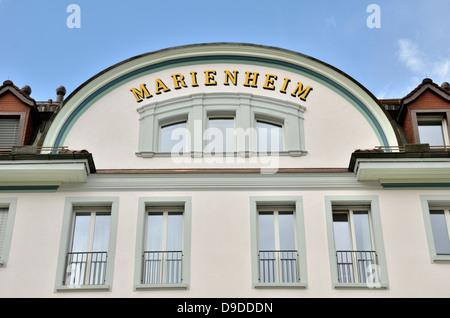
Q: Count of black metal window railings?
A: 4